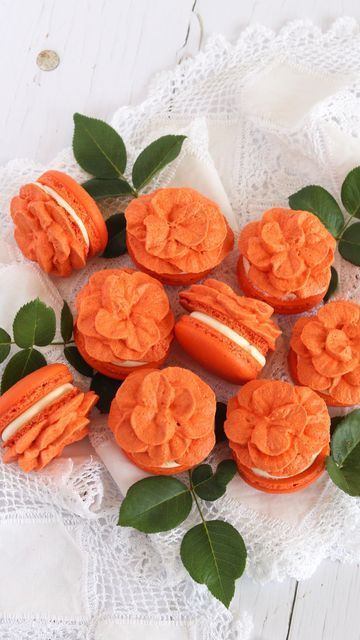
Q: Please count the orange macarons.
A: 9